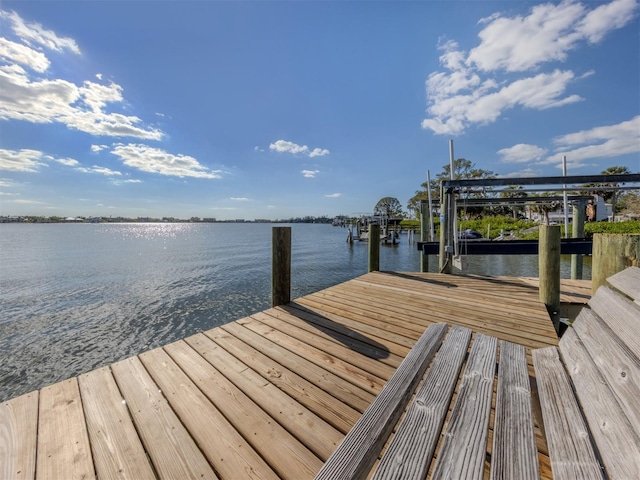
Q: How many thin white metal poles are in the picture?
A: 3